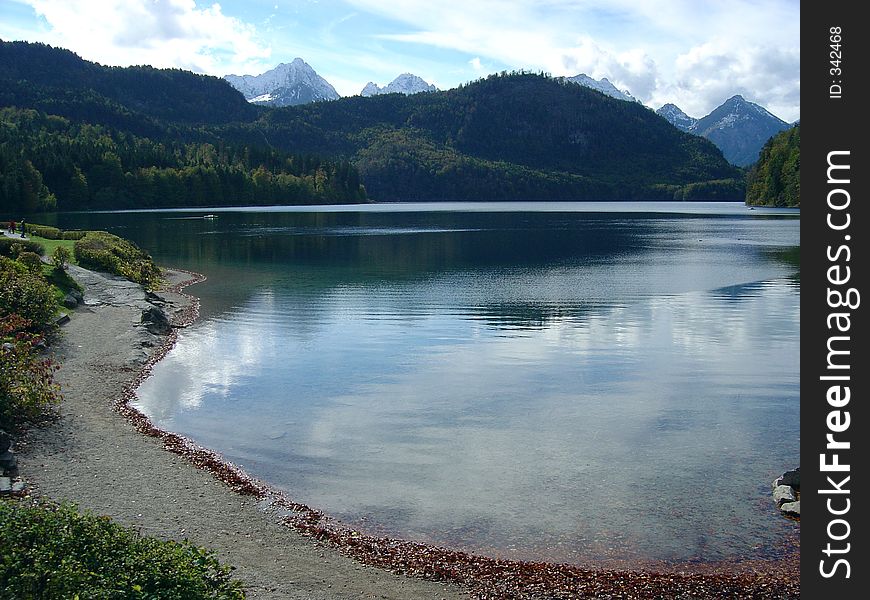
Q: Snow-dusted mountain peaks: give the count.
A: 5